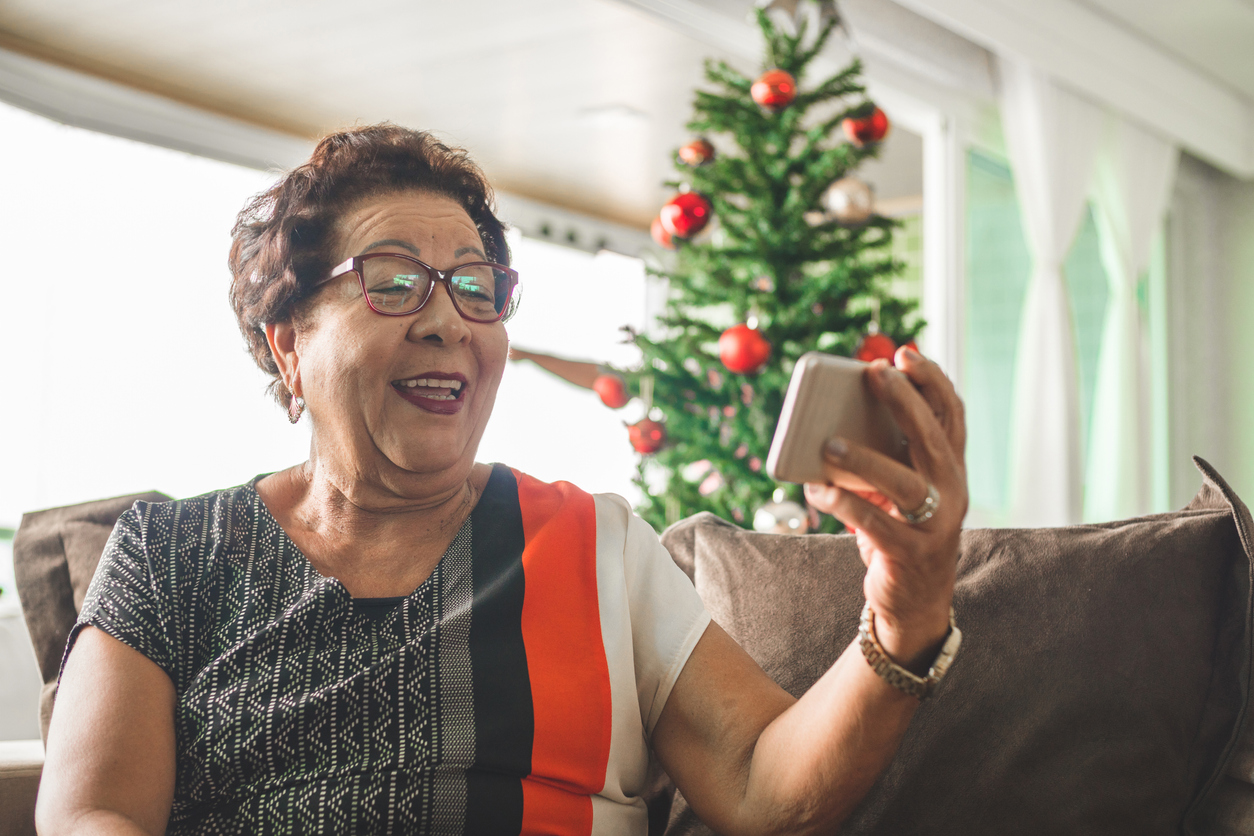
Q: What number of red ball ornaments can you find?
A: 10